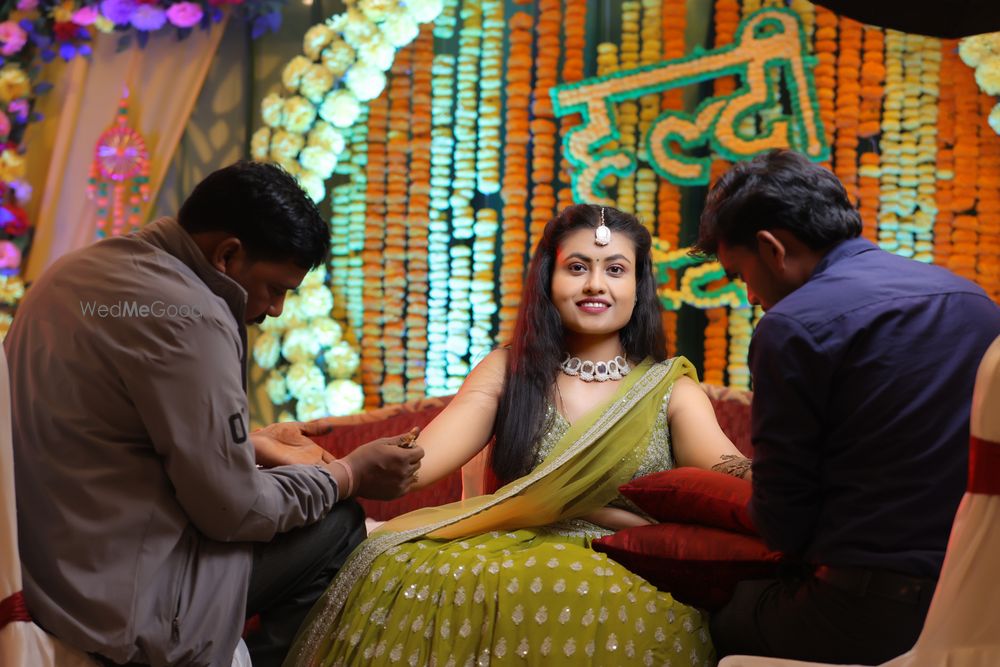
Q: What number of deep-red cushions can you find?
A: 2